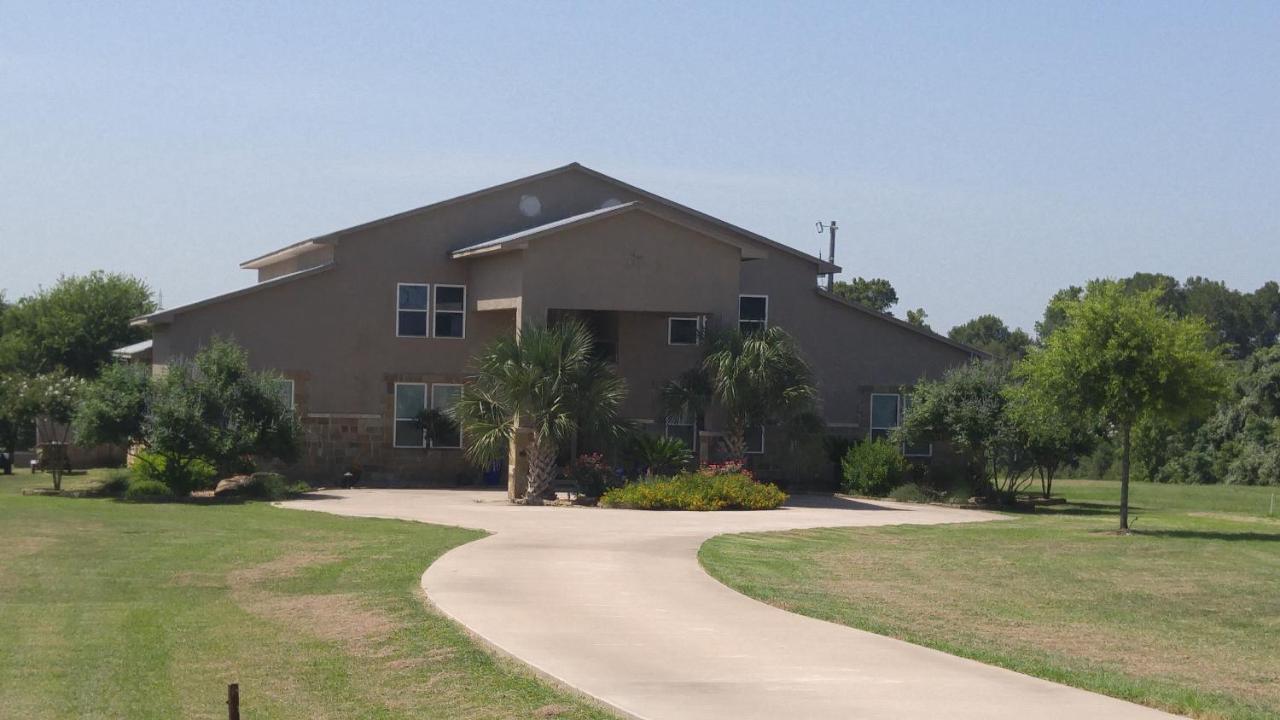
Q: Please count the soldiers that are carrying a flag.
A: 0